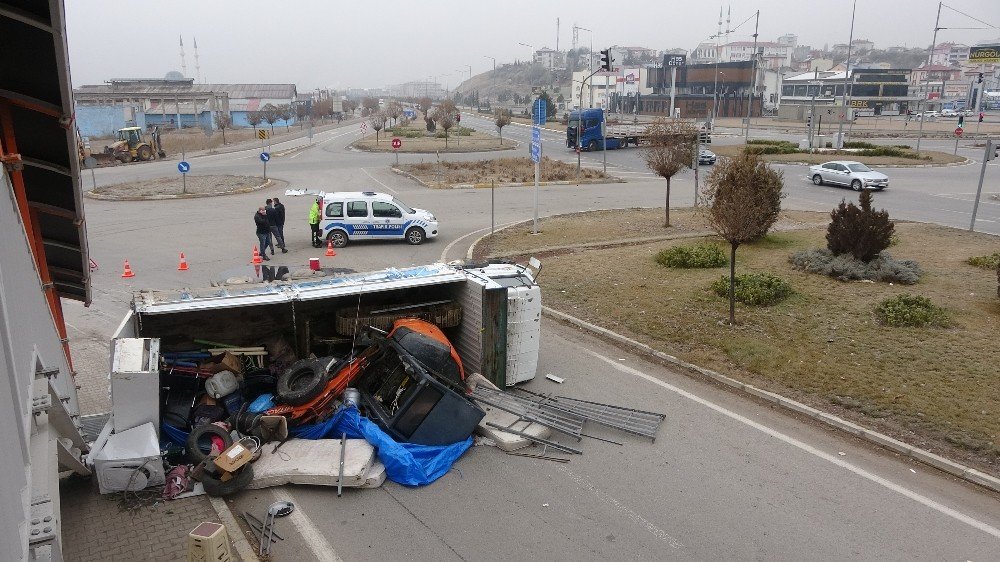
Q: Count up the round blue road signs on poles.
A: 2